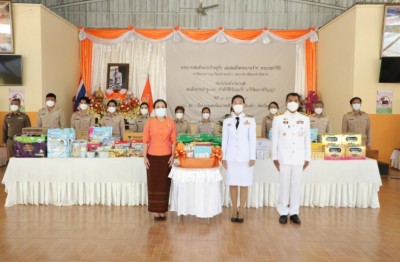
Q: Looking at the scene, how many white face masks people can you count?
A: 13